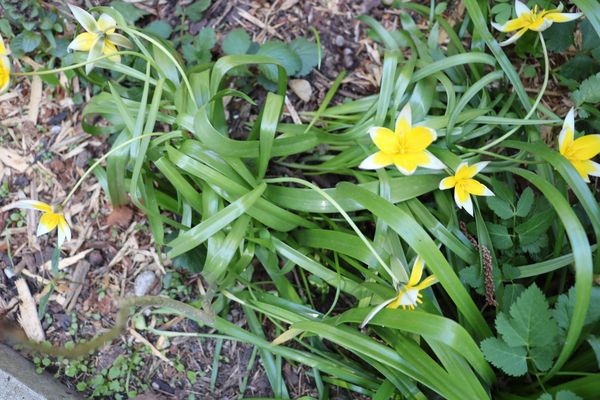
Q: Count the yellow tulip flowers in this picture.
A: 8